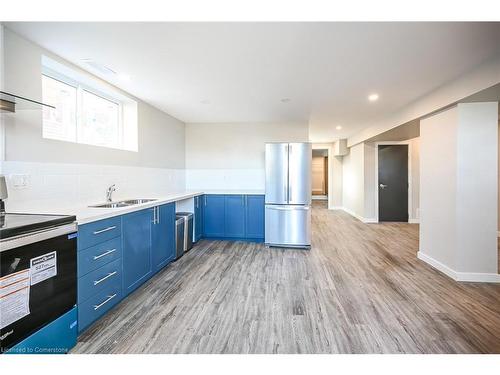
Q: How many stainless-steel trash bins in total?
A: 2